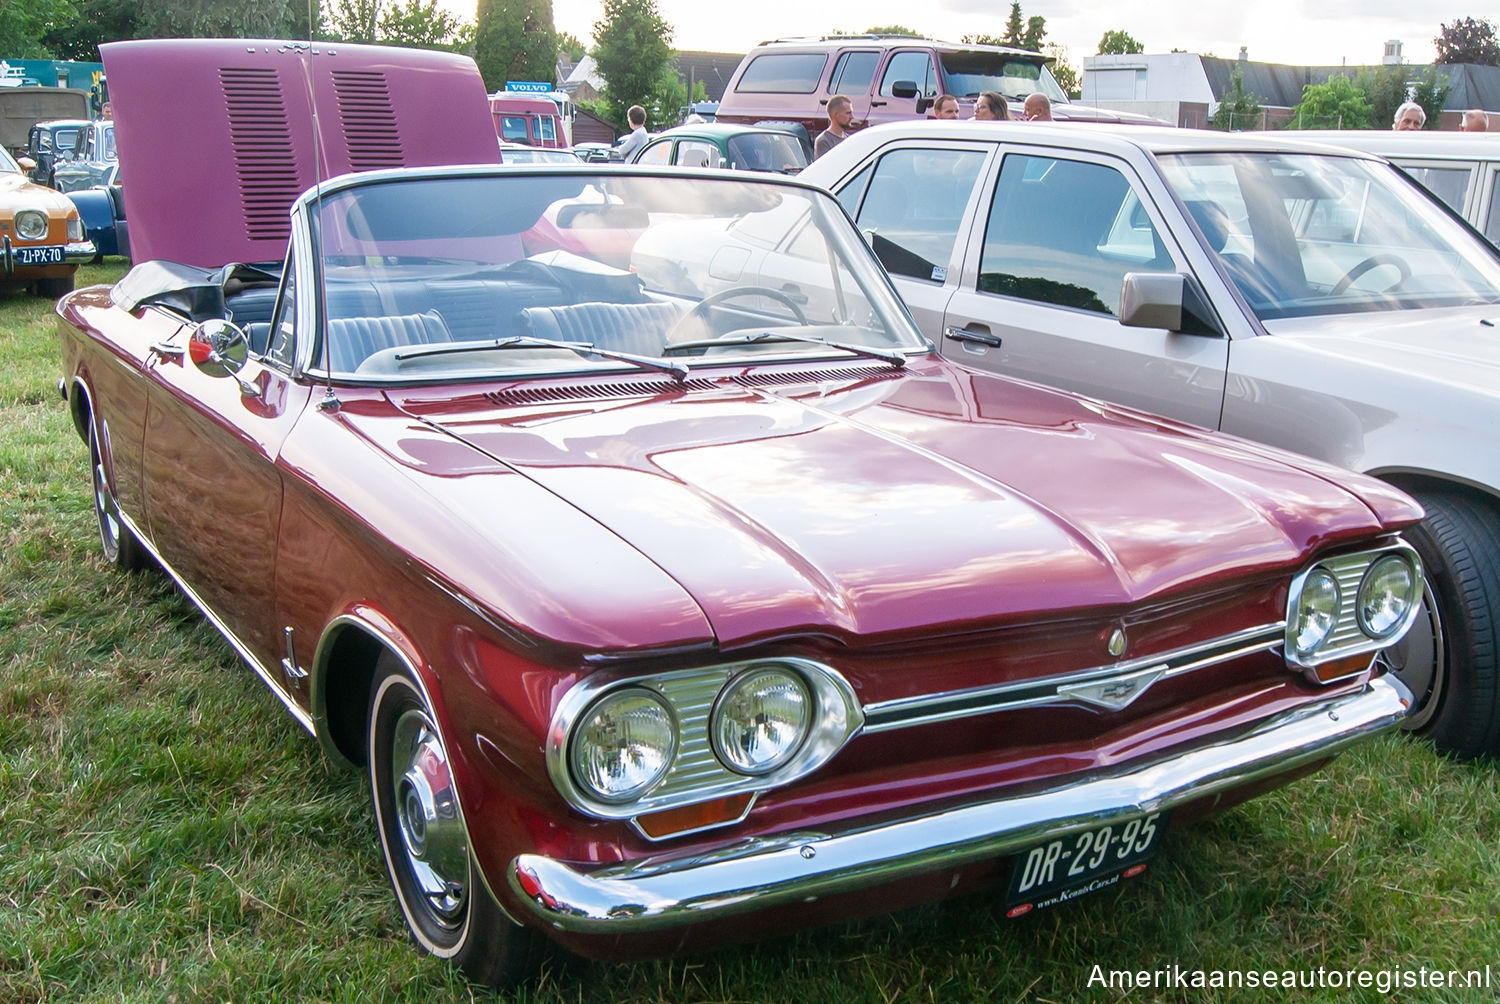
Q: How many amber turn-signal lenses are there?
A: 2